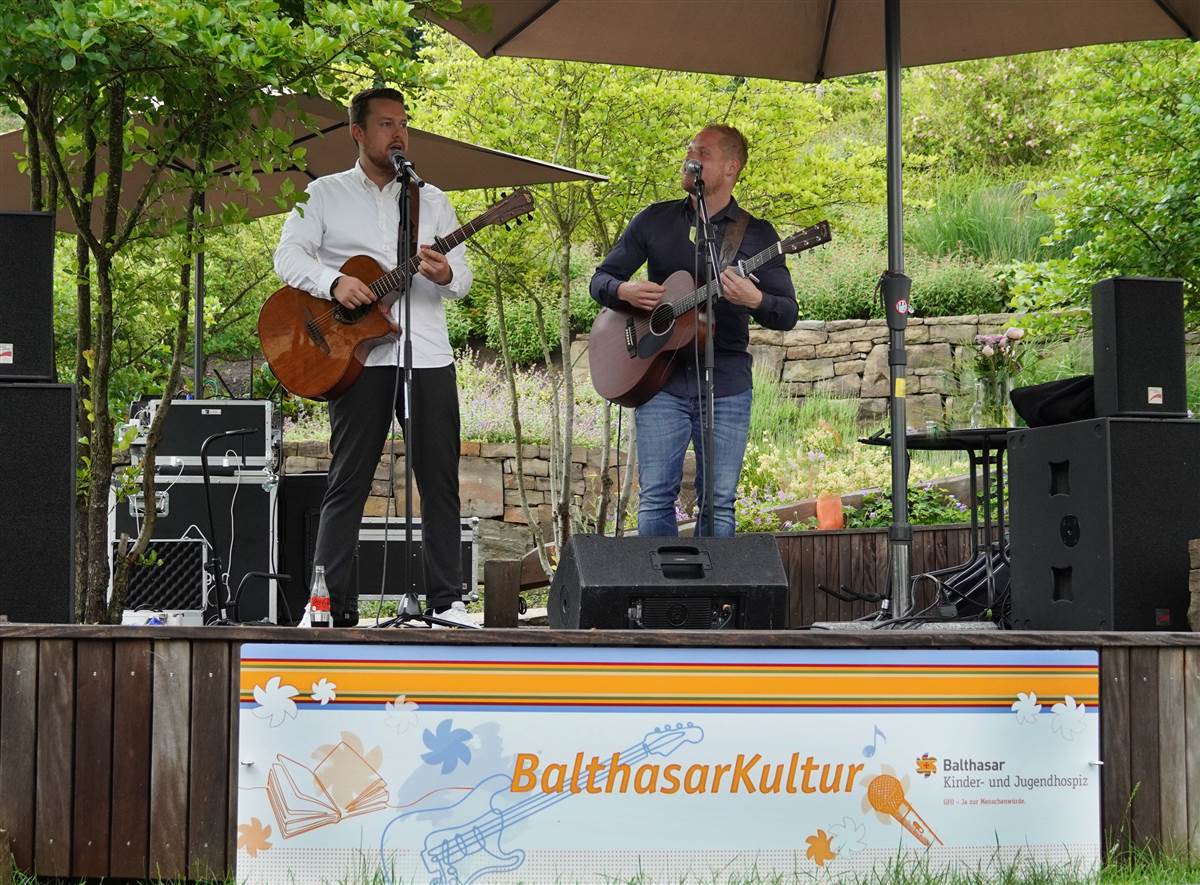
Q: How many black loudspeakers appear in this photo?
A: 5